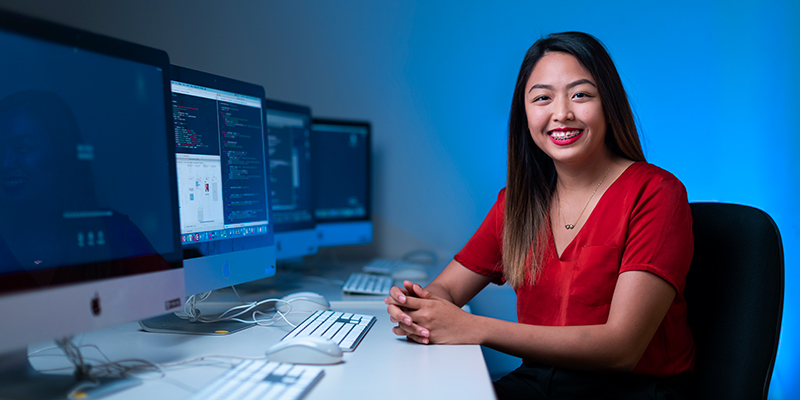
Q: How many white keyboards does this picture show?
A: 4